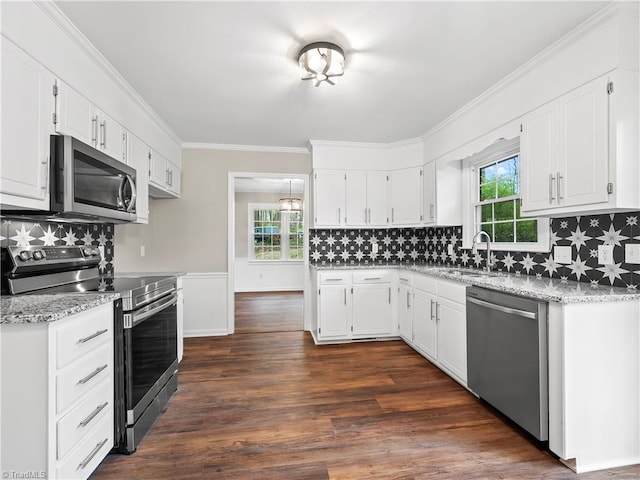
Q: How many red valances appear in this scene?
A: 0